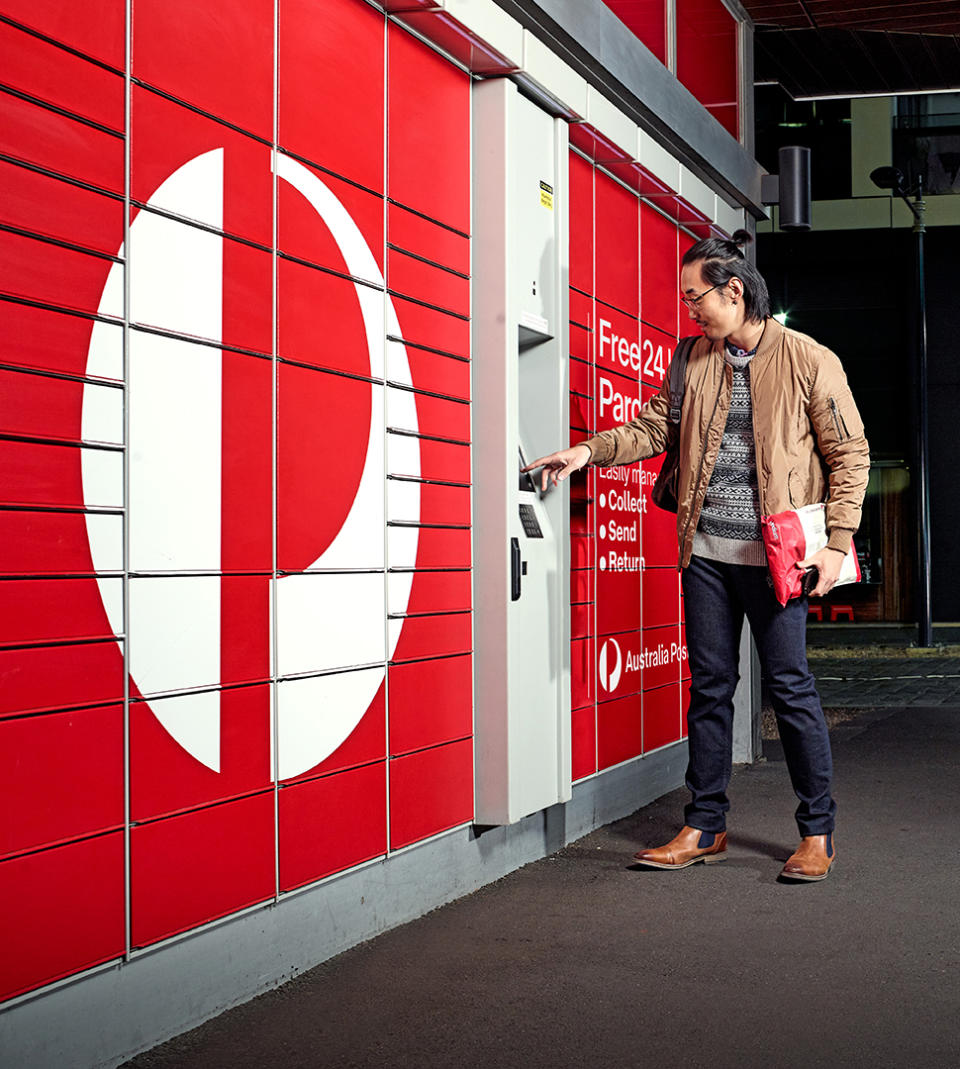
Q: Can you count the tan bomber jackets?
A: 1